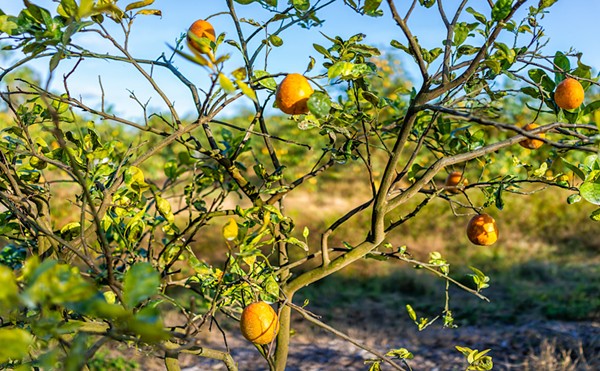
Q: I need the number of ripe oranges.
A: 7